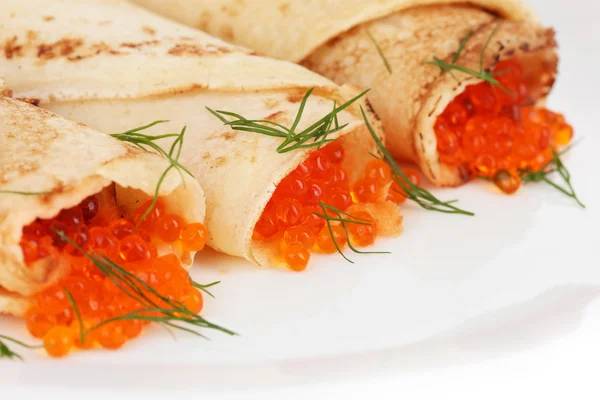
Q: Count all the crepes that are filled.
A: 3